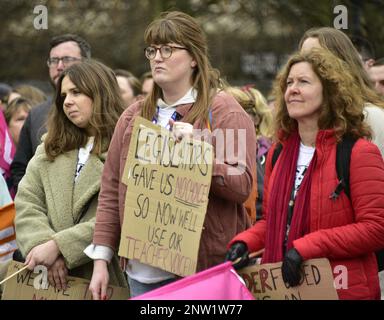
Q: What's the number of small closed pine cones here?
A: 0